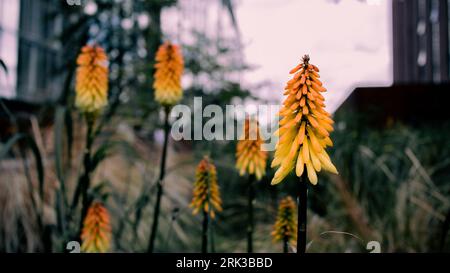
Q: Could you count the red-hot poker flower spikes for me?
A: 7